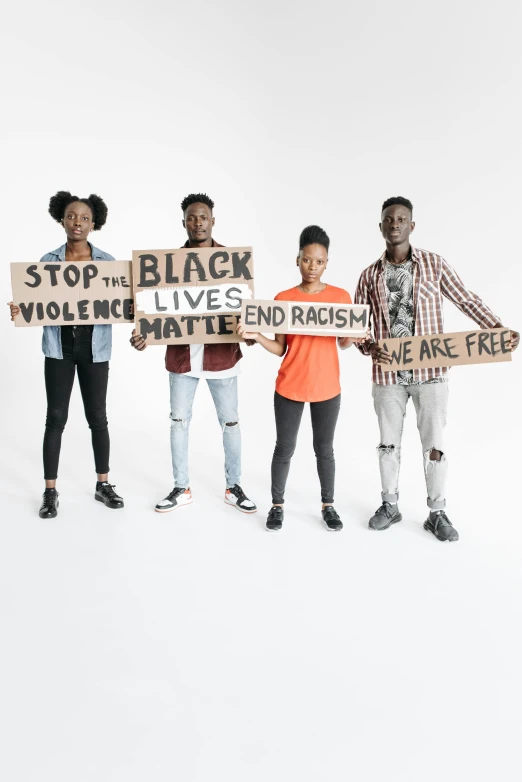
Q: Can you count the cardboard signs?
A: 4